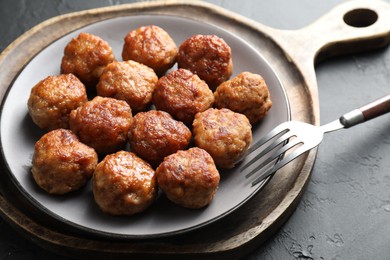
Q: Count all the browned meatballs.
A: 13